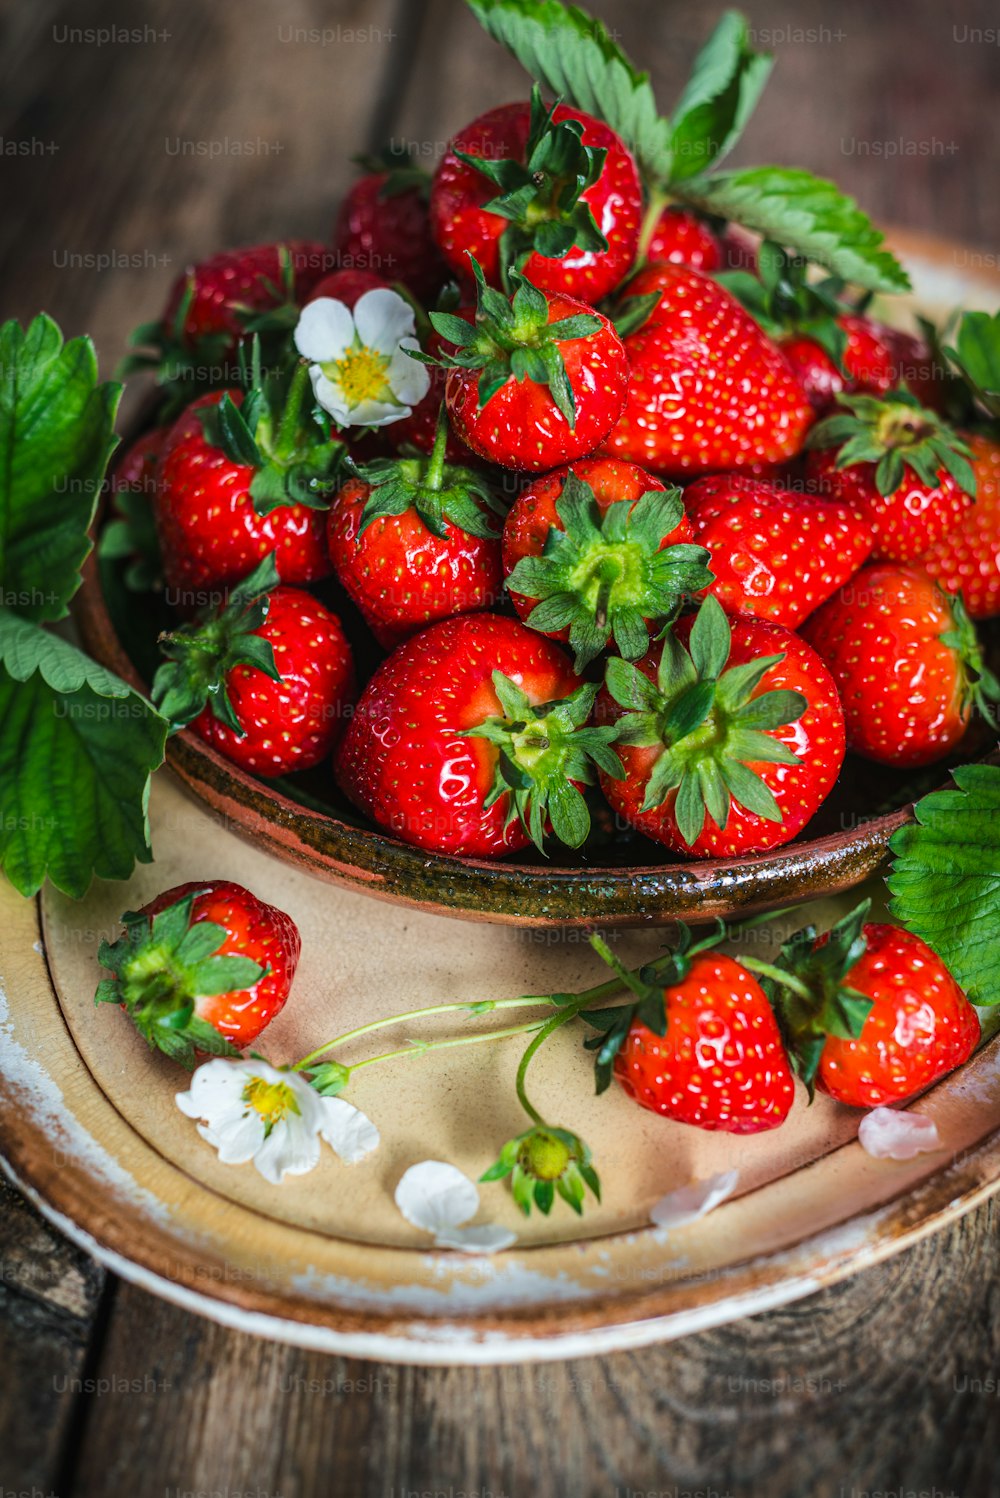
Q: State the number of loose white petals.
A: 4